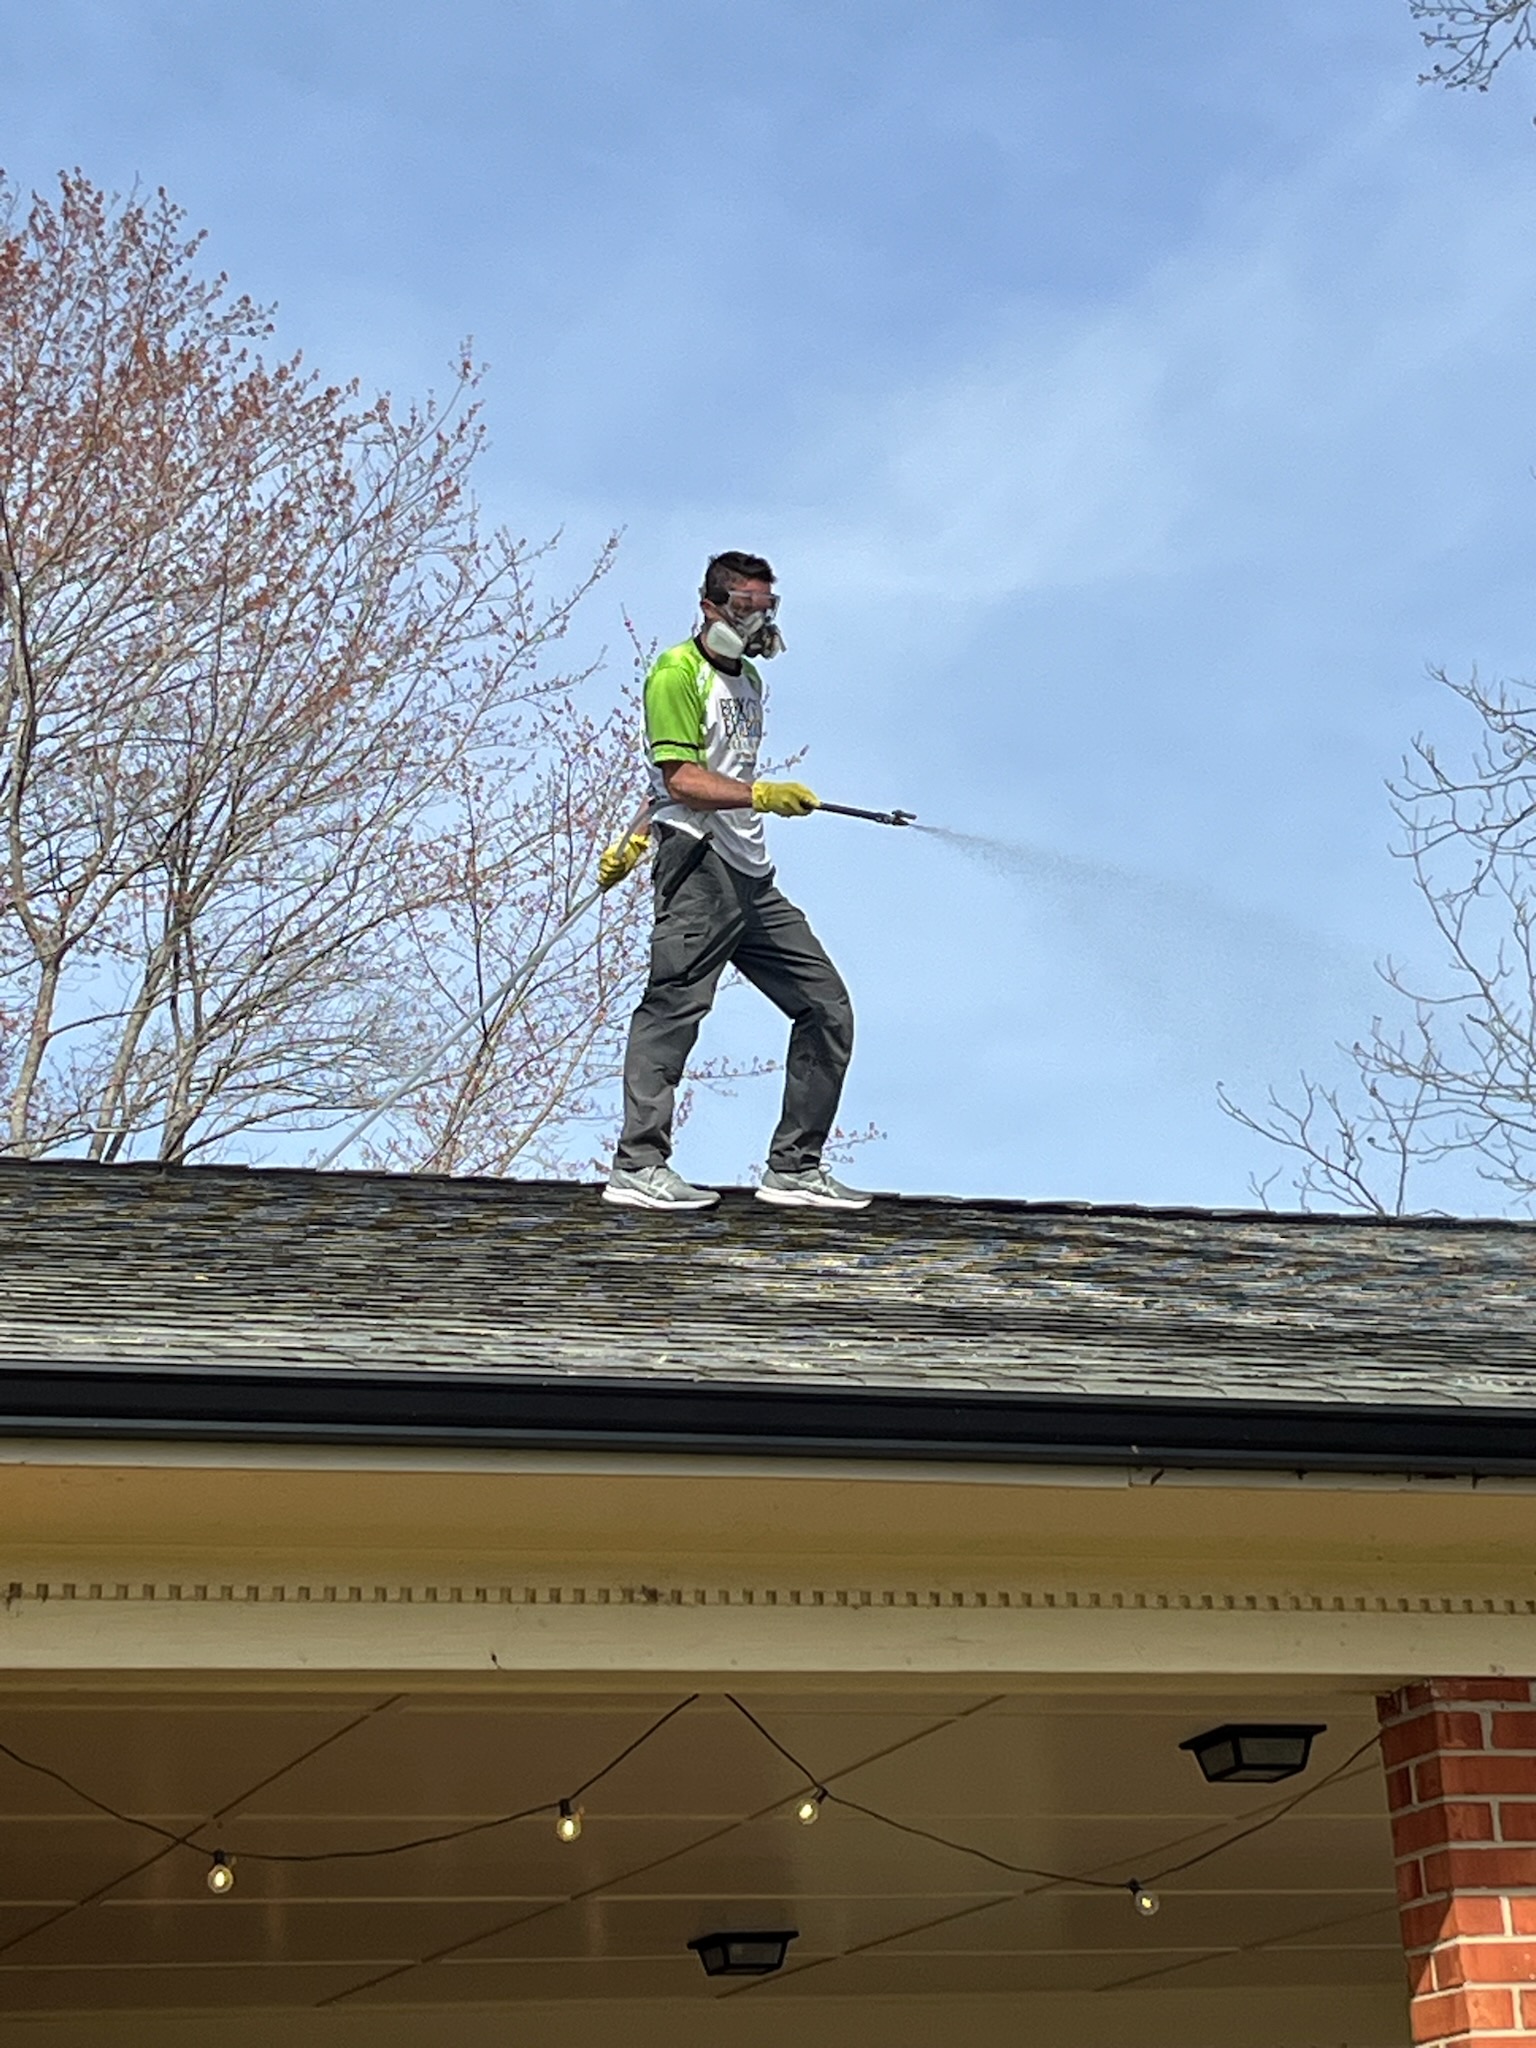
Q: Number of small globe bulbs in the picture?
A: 4